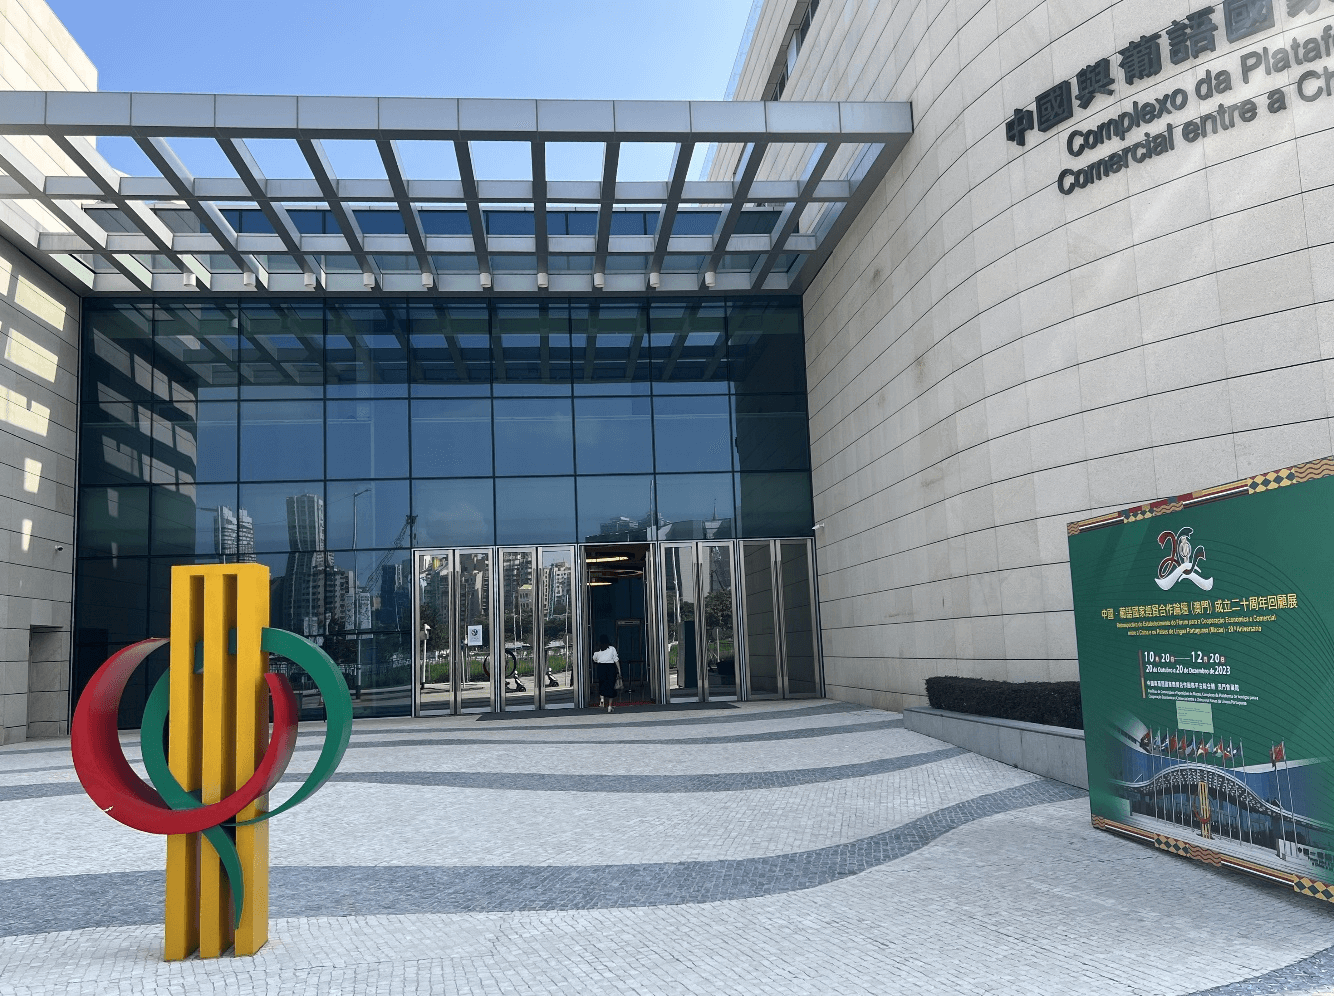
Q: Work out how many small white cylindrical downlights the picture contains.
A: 10